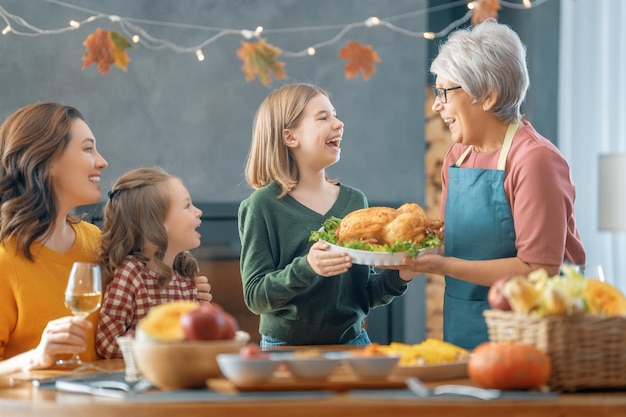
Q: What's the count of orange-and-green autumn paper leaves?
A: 2